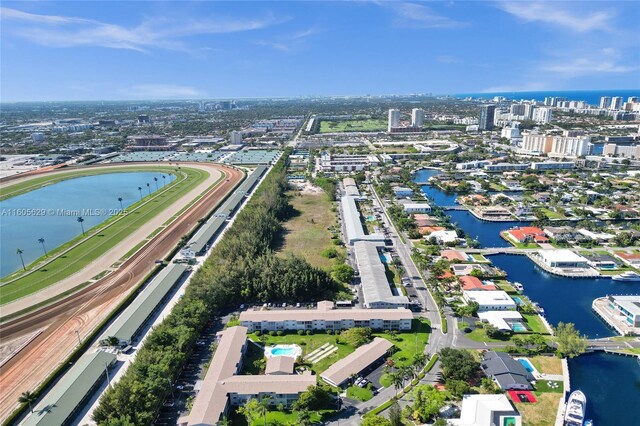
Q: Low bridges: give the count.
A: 4